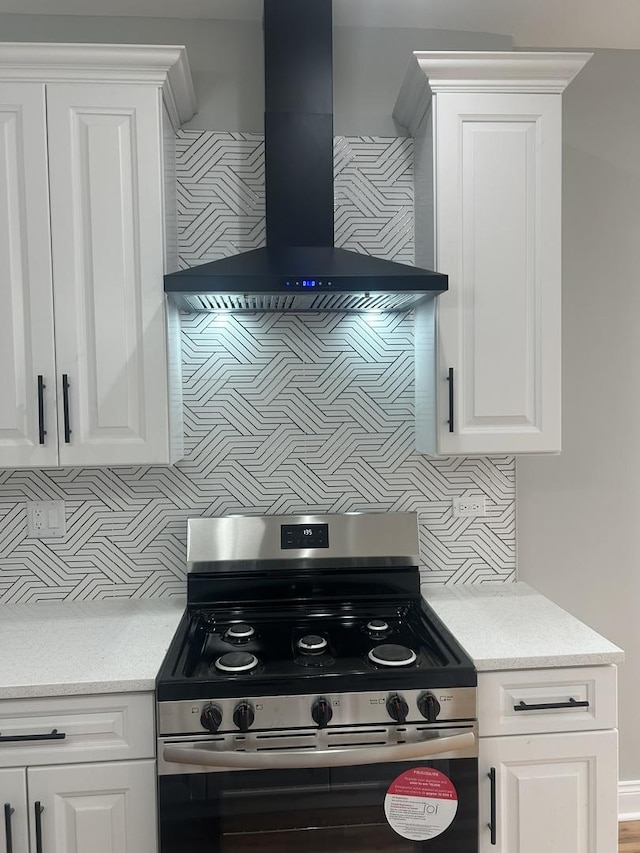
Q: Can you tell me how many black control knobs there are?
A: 5